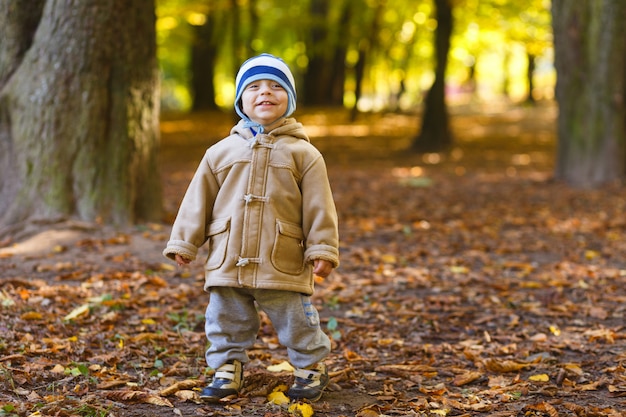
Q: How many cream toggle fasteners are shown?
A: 3